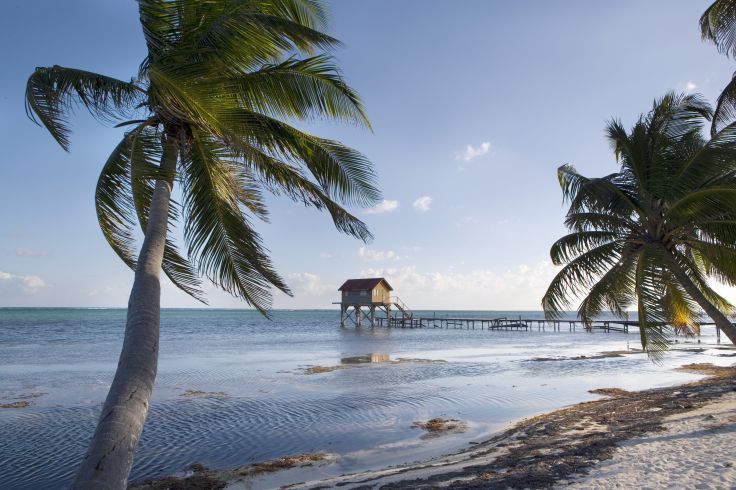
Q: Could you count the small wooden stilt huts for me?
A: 1